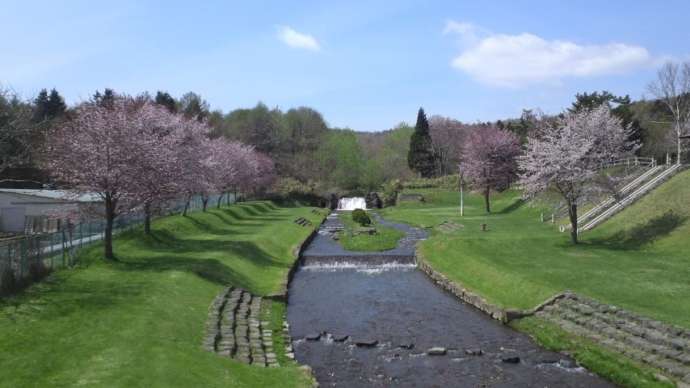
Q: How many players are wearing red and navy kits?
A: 0